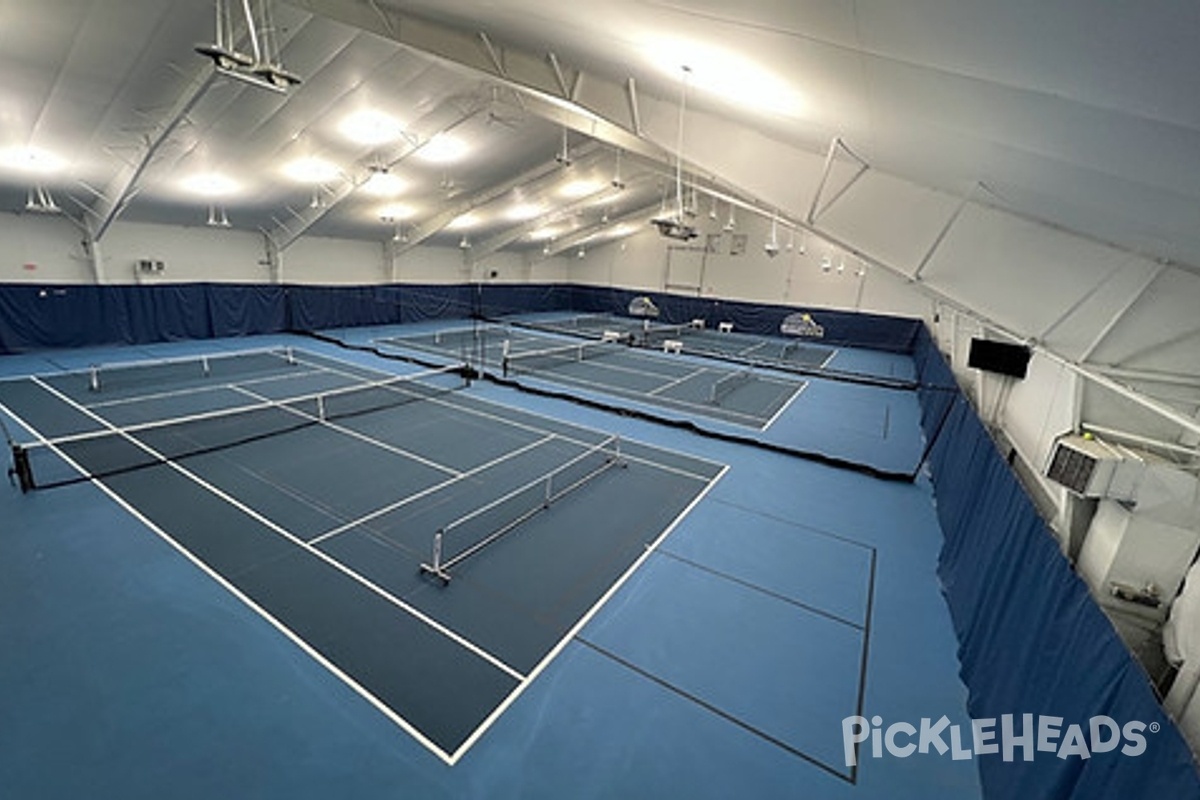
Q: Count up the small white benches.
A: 4